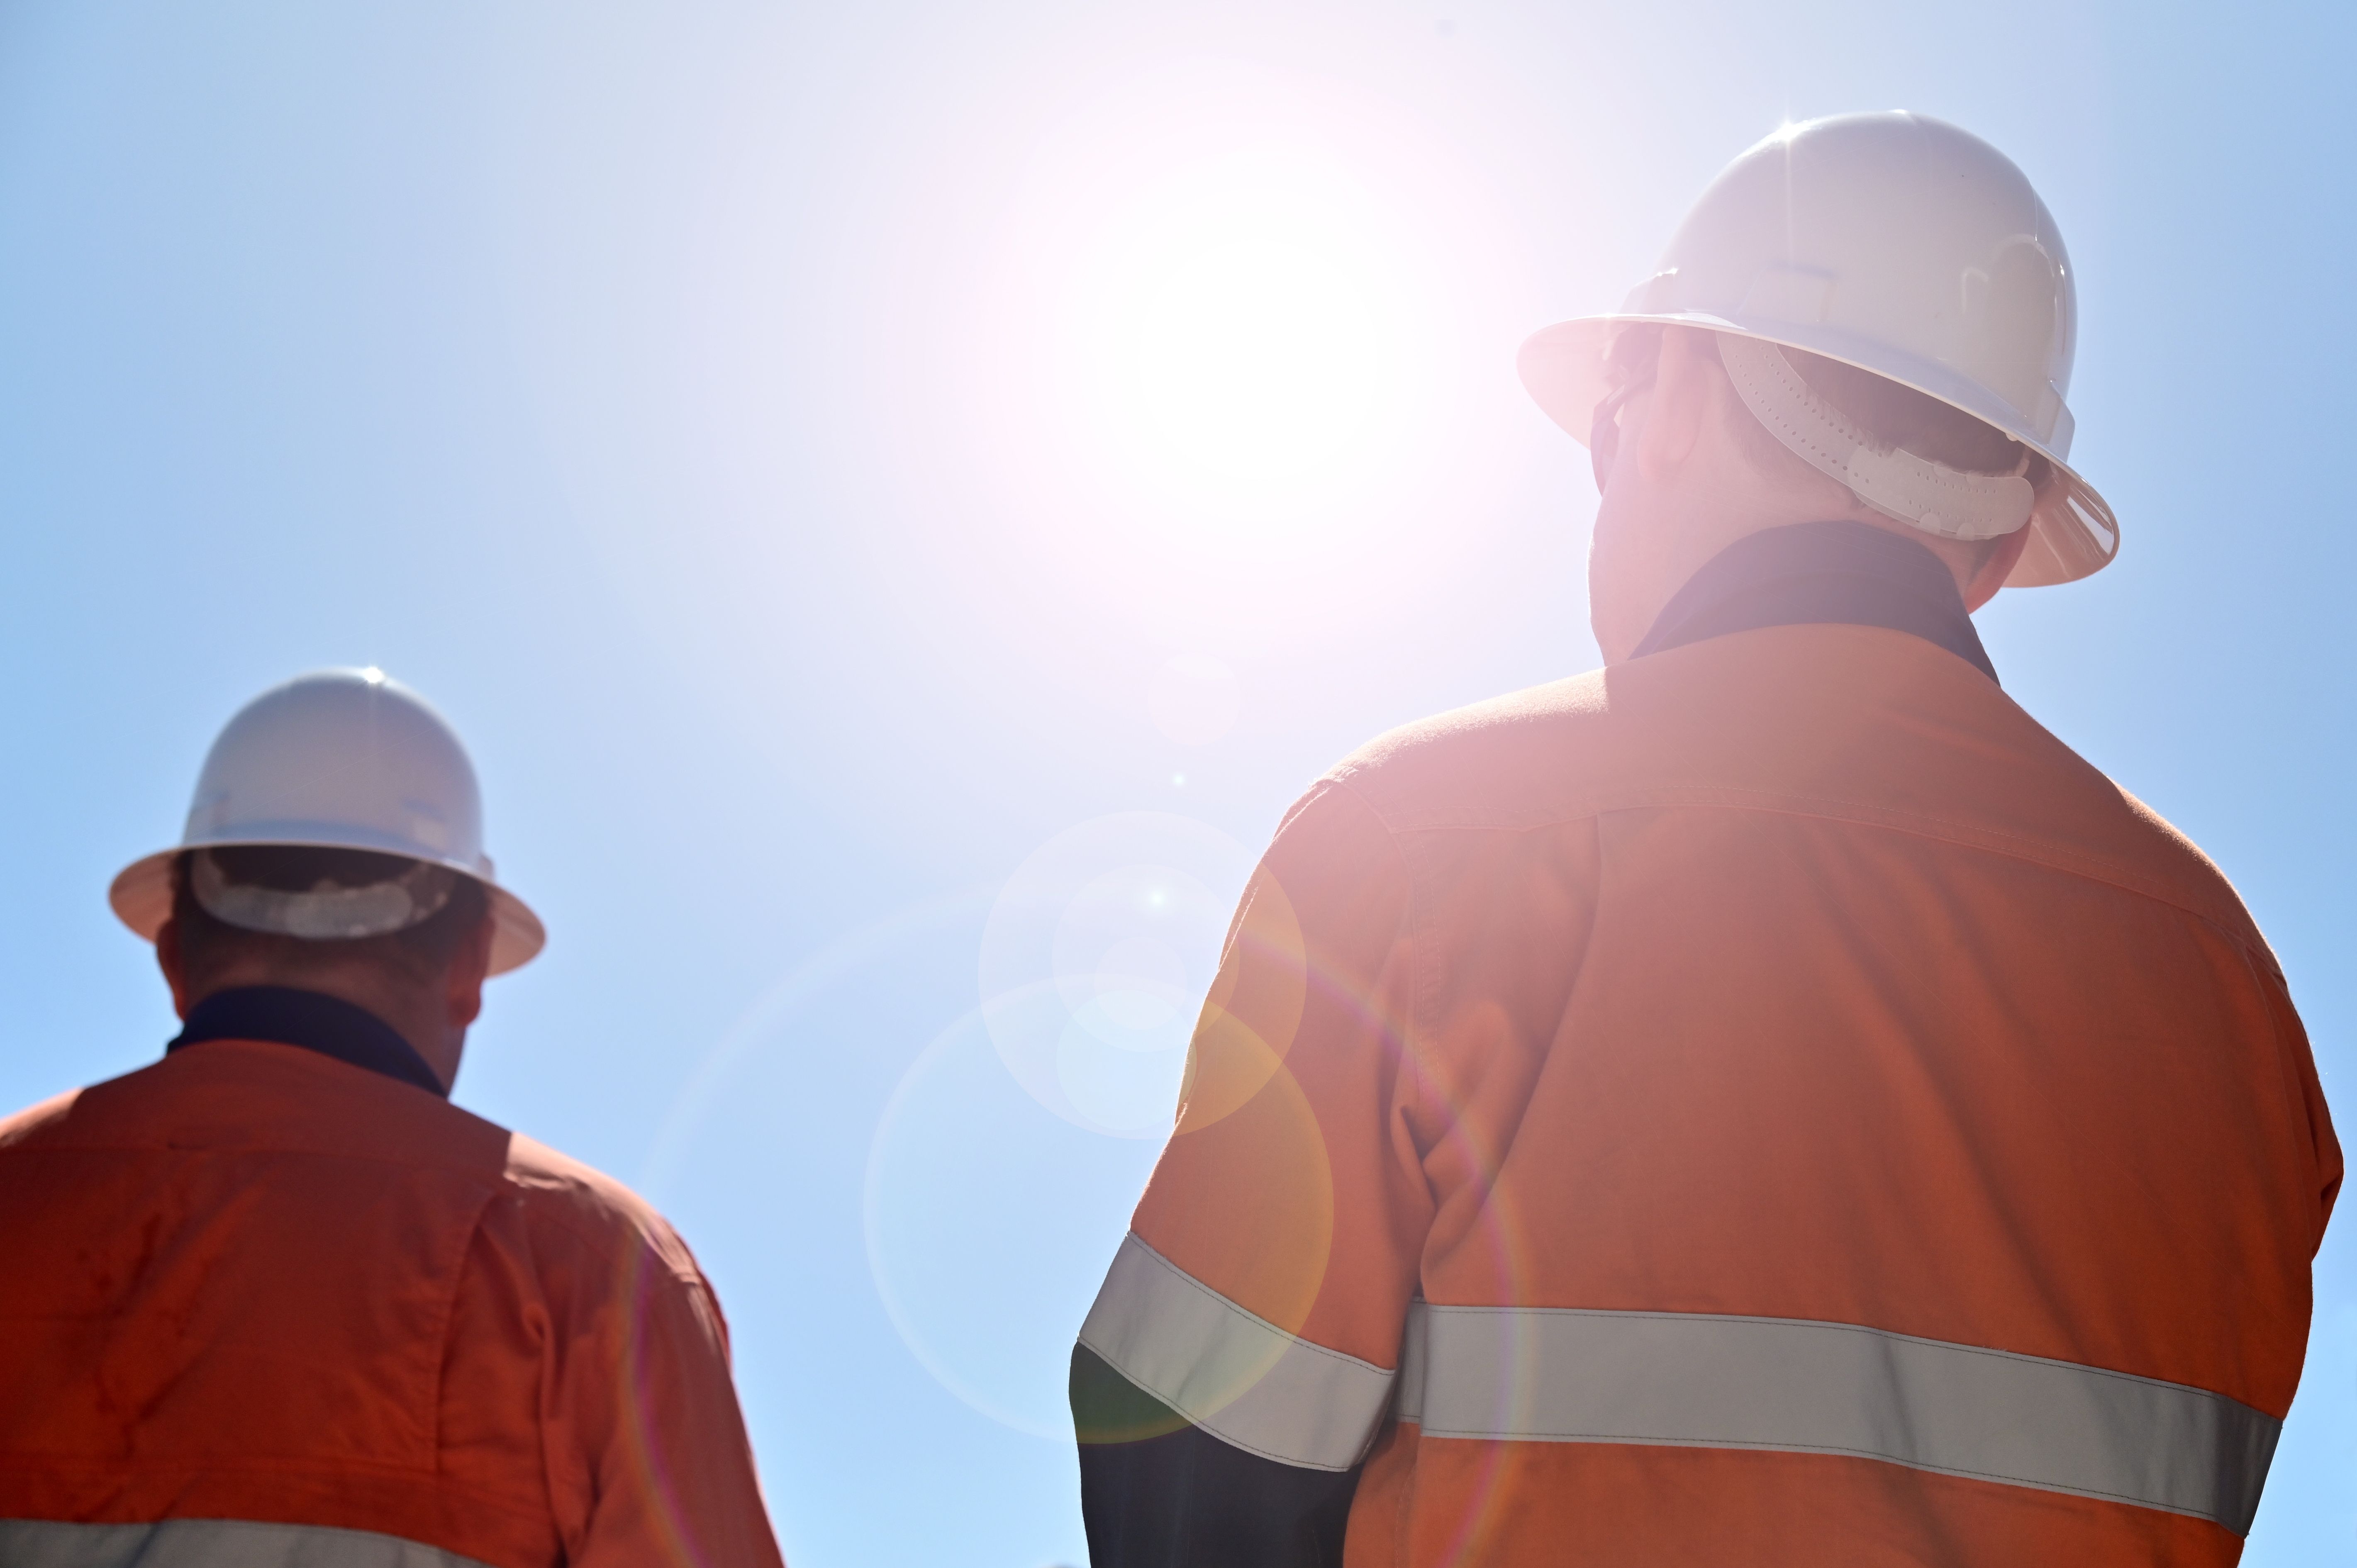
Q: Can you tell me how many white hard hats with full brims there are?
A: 2